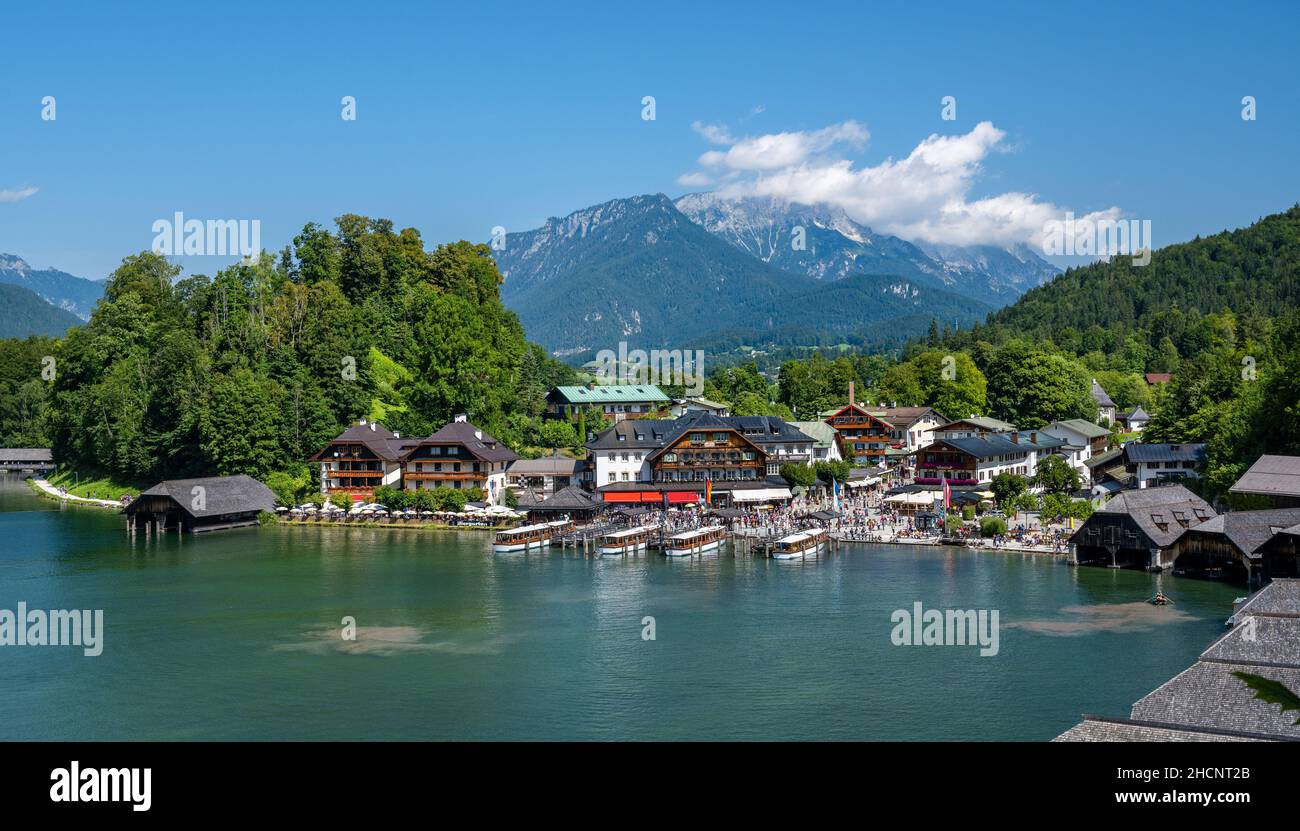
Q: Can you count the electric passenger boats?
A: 4